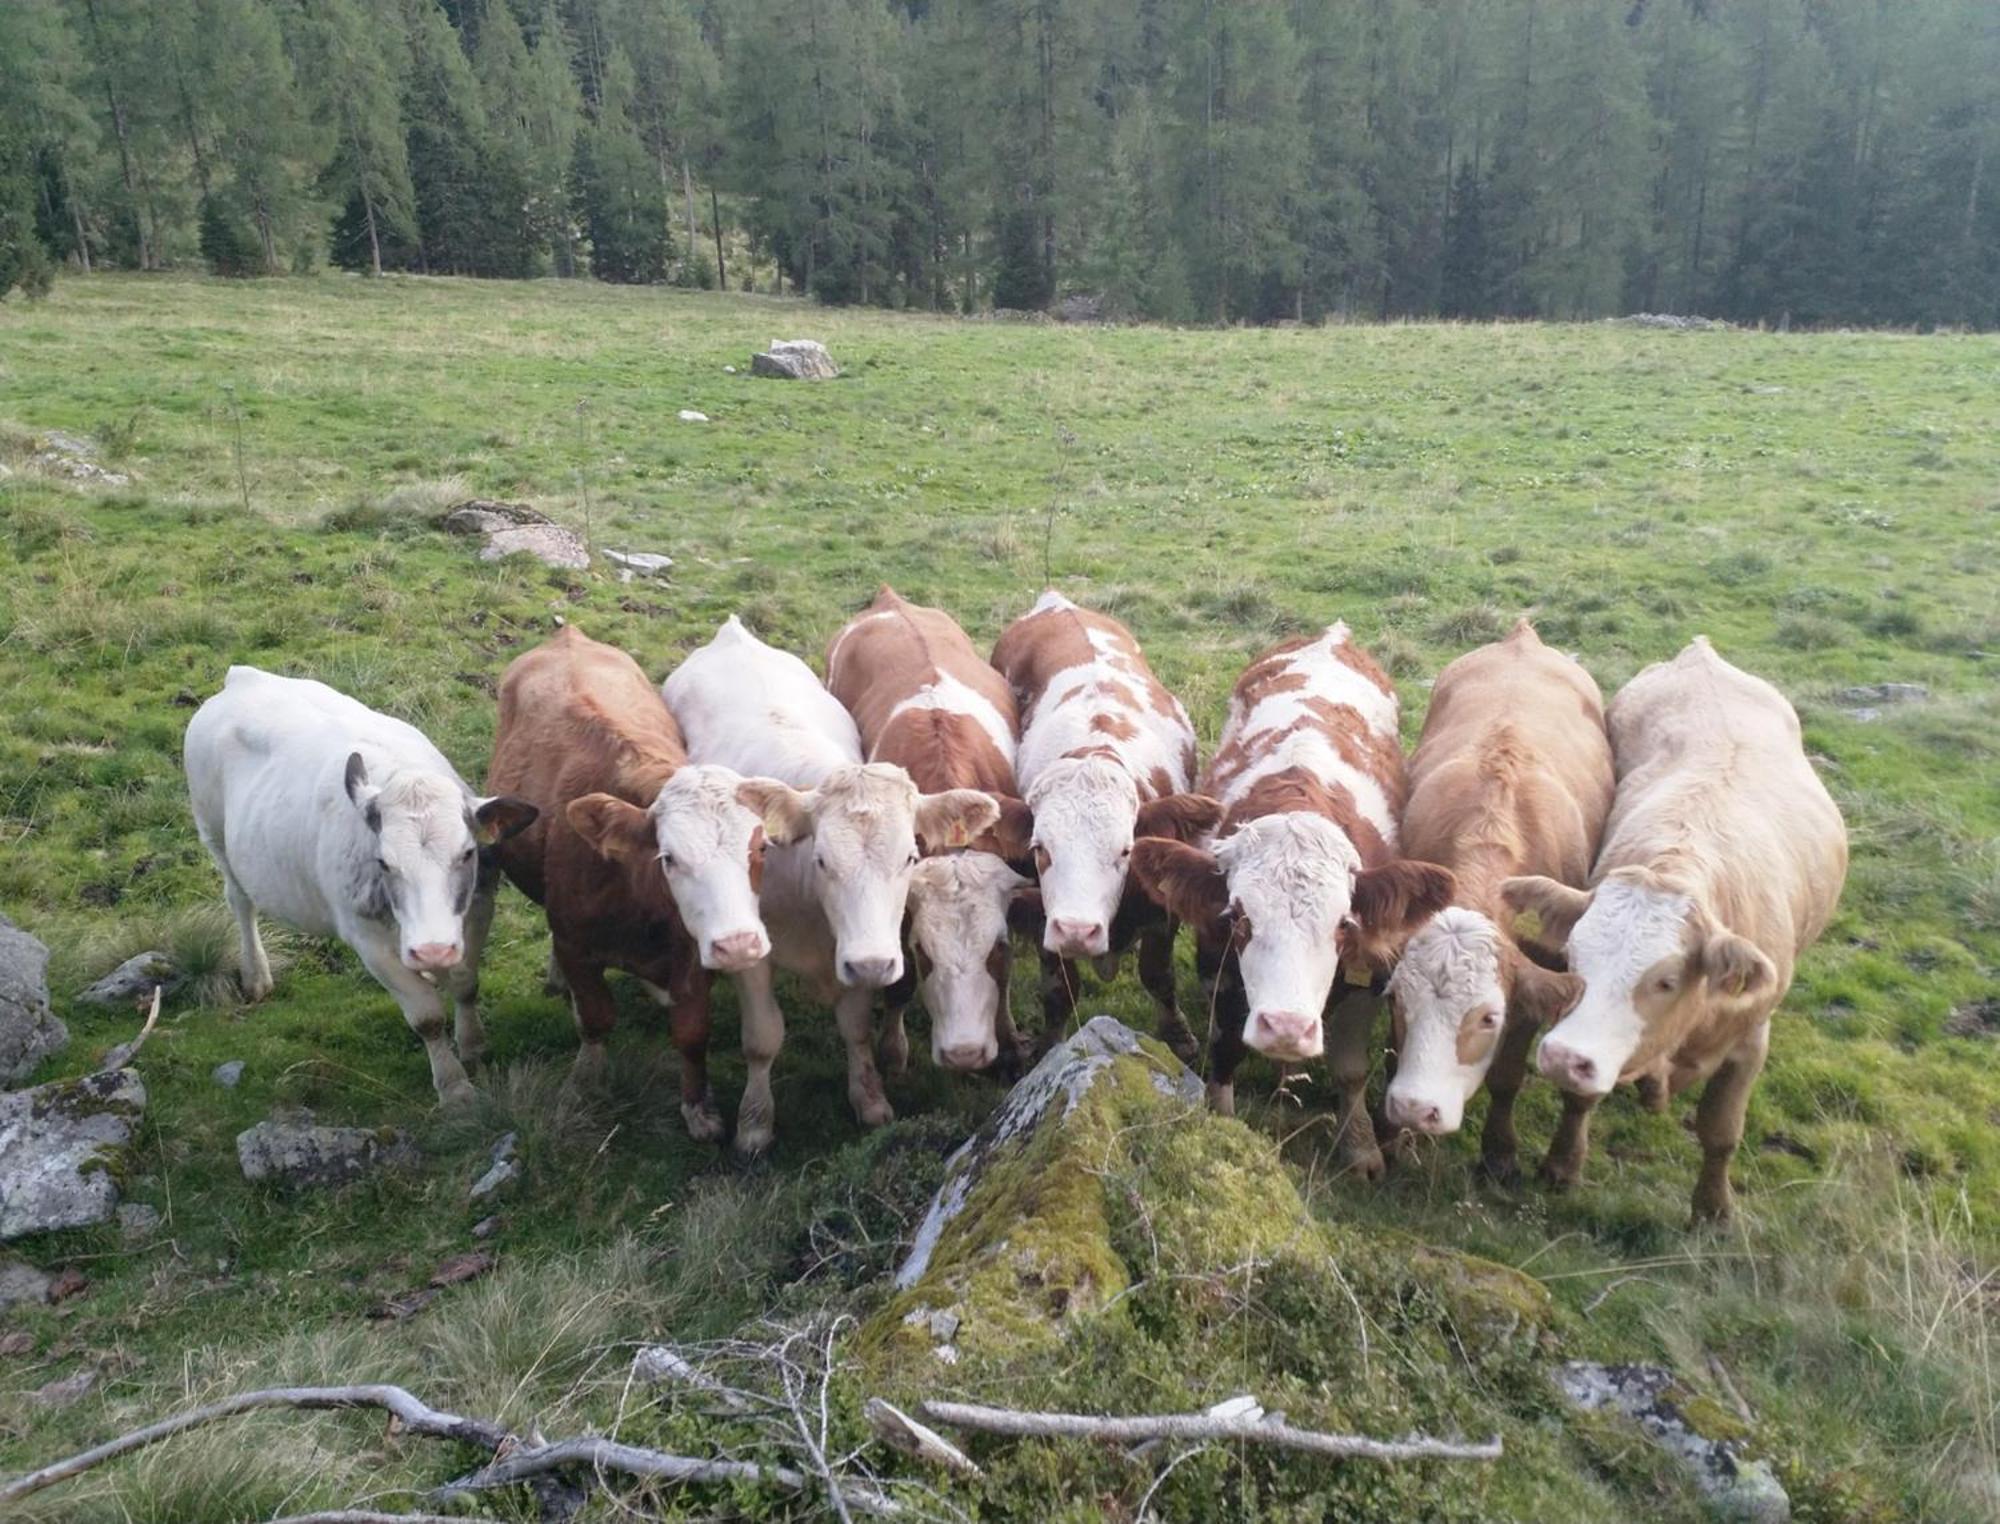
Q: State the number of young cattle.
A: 8